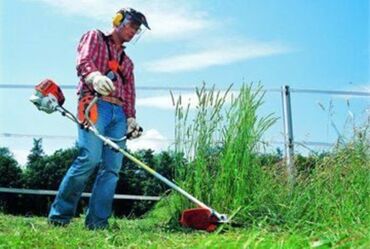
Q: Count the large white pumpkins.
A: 0